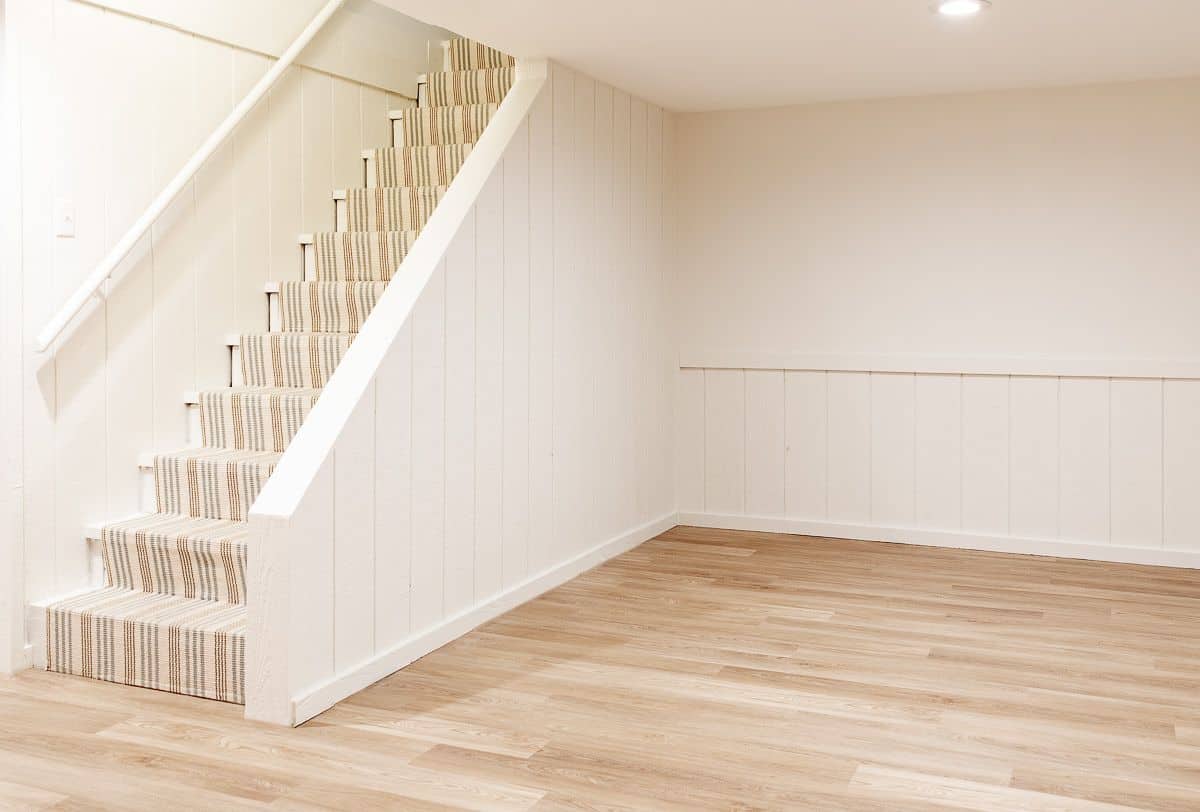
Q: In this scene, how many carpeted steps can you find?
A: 12